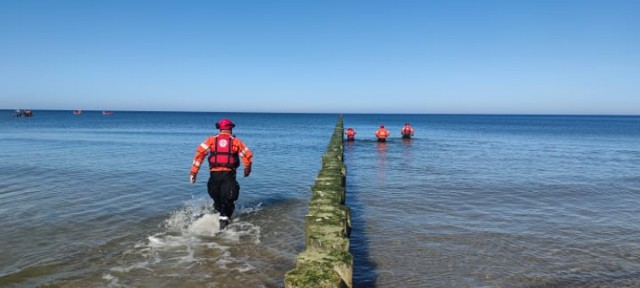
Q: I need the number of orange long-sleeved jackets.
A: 4